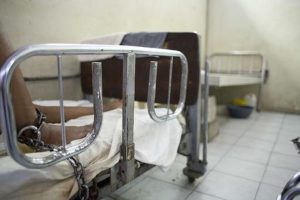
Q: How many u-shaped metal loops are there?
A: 2